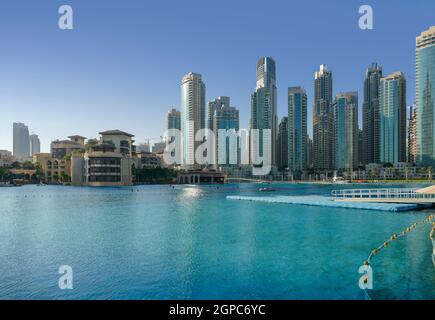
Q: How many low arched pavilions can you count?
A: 1